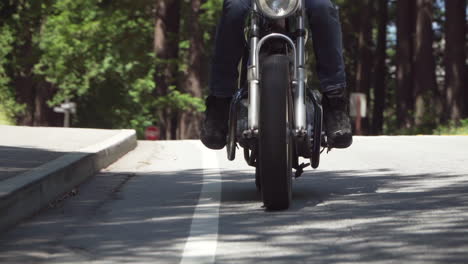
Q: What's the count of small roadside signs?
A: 3